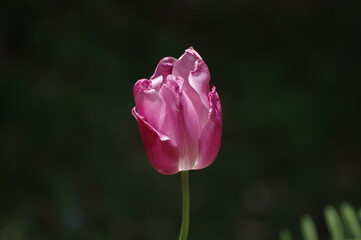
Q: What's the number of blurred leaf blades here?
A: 4